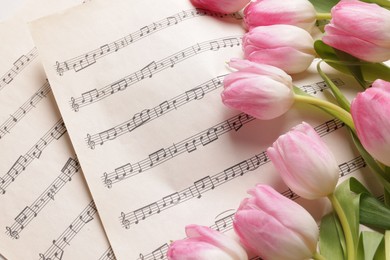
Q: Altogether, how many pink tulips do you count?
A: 9